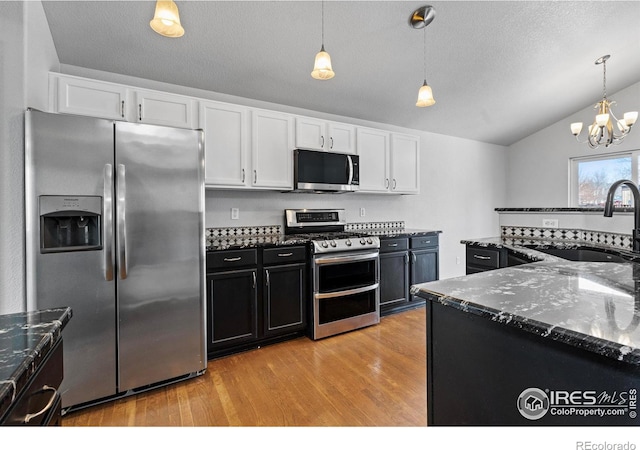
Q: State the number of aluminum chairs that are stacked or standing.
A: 0